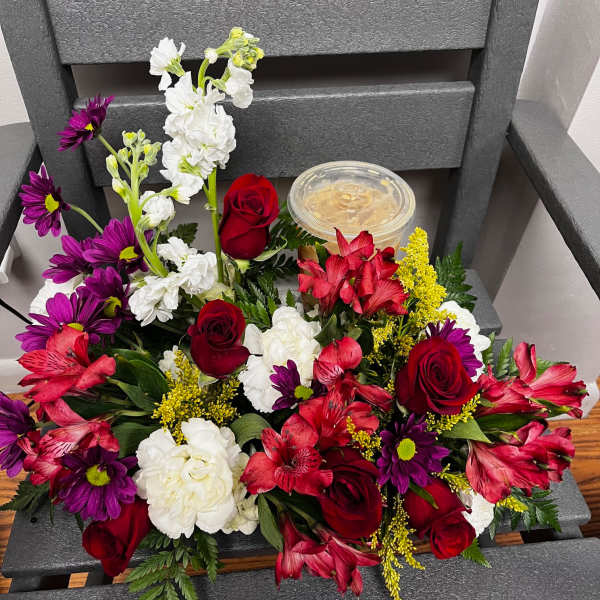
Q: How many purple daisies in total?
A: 11